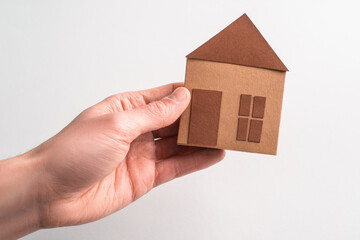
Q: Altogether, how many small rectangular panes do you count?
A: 4